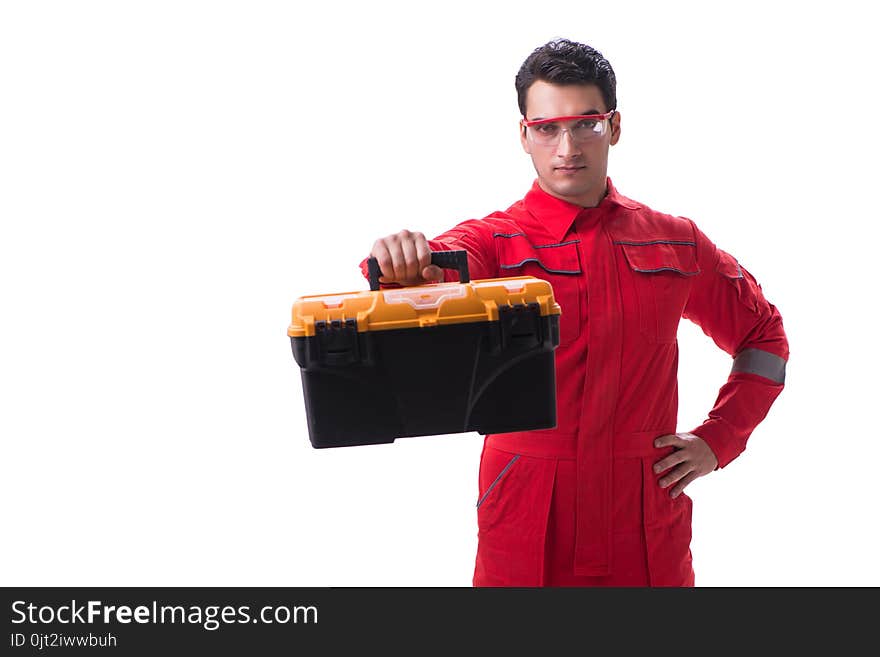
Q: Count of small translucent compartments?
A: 3